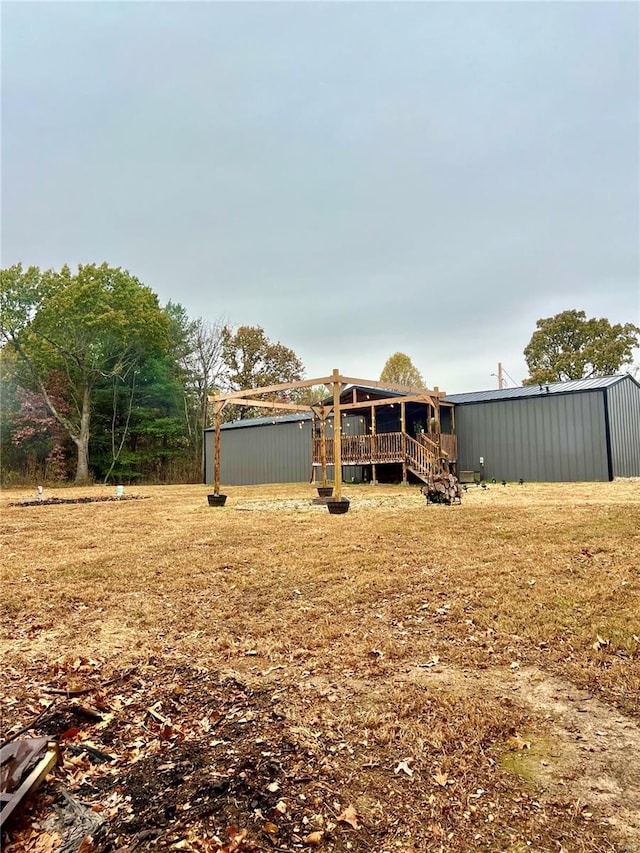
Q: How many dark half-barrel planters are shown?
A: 3